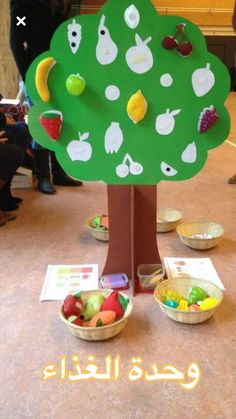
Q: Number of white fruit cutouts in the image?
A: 13